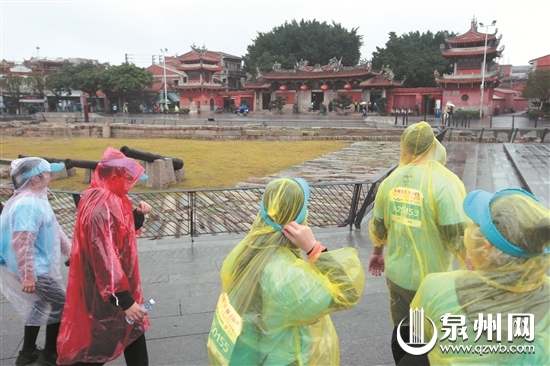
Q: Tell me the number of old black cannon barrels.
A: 3